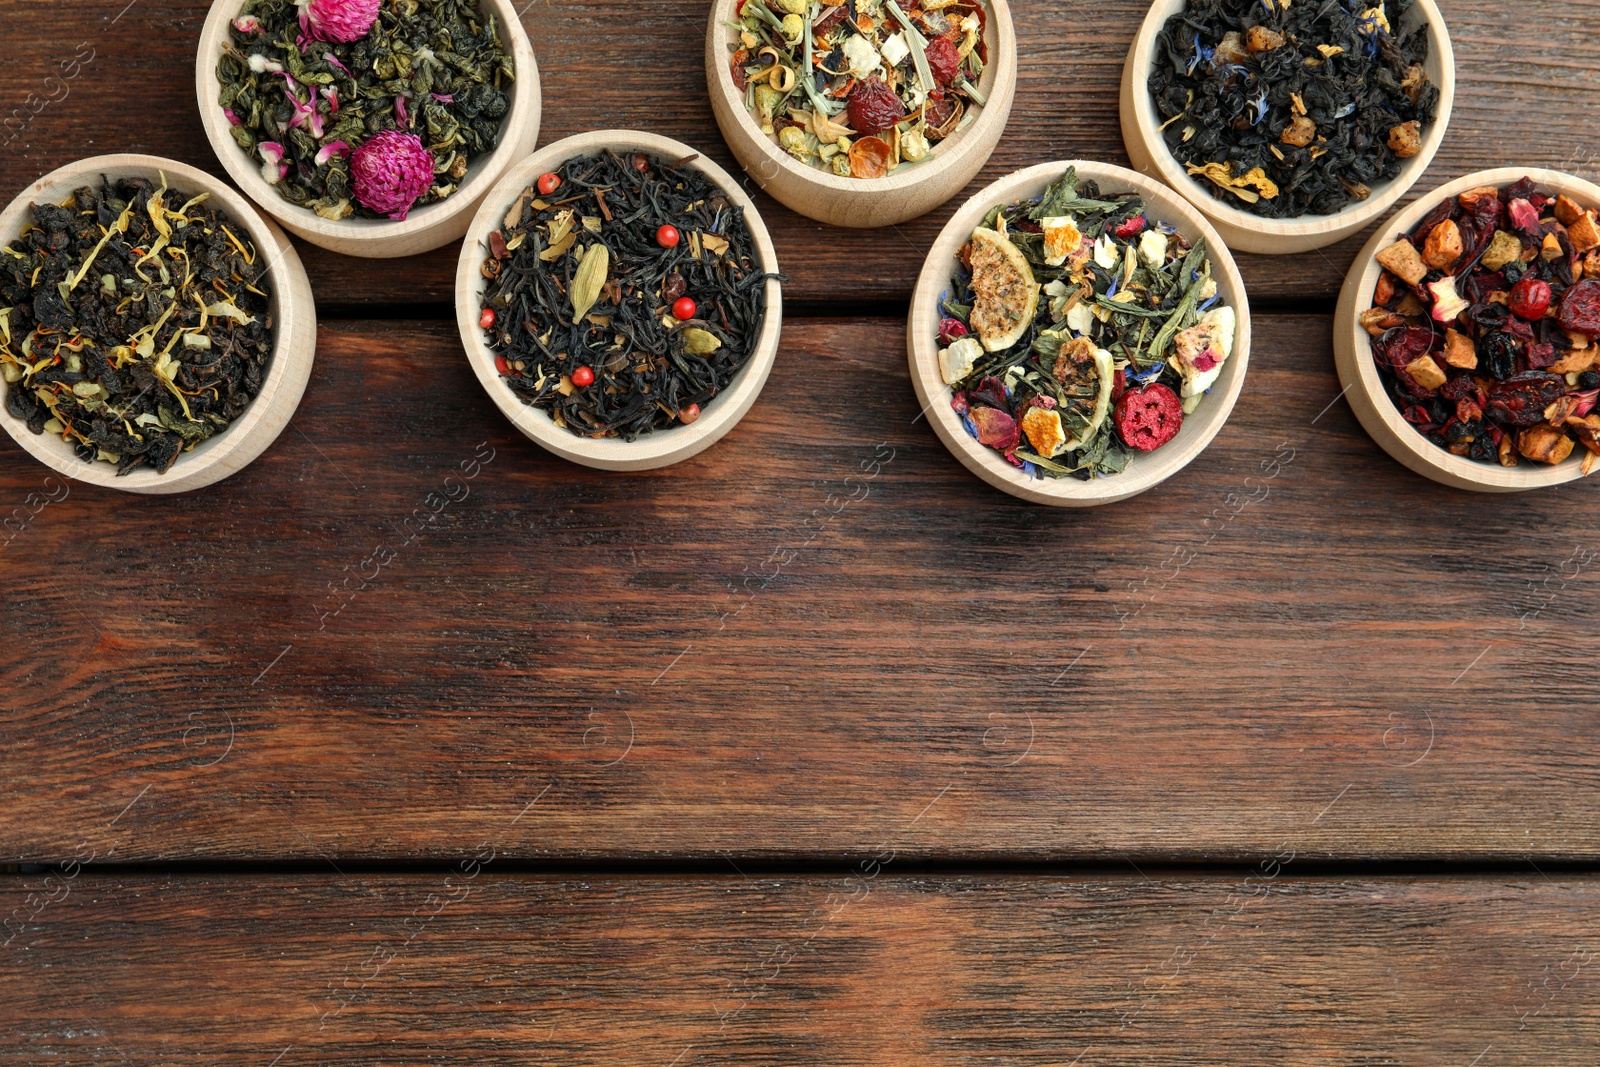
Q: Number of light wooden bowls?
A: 7